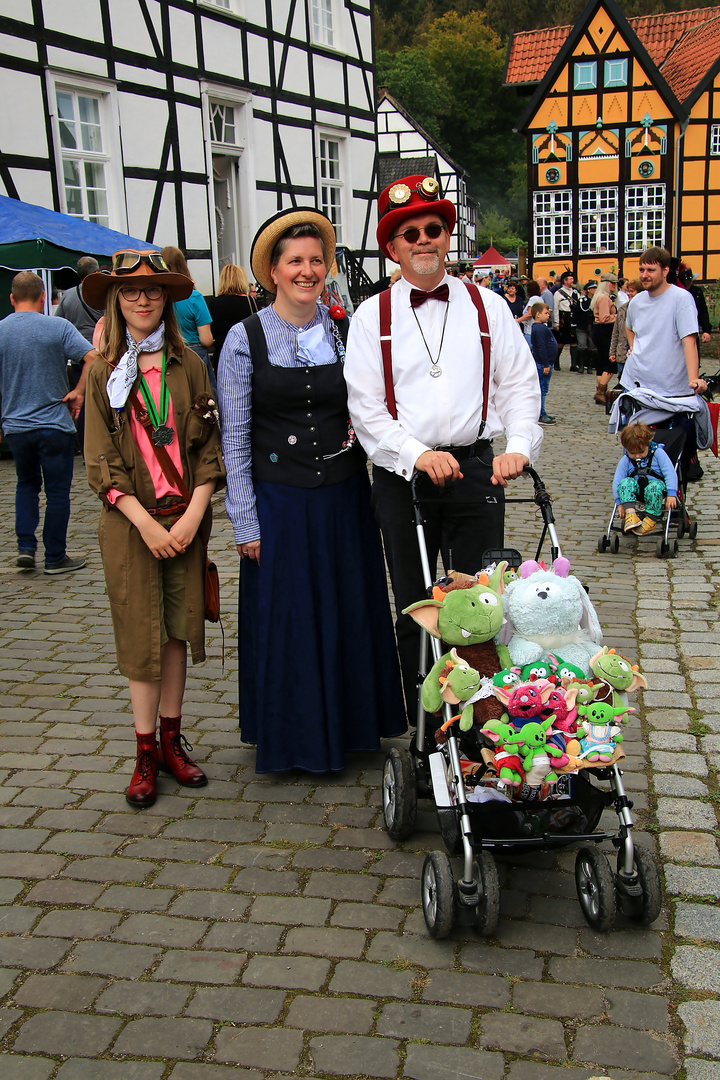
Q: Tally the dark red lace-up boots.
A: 2